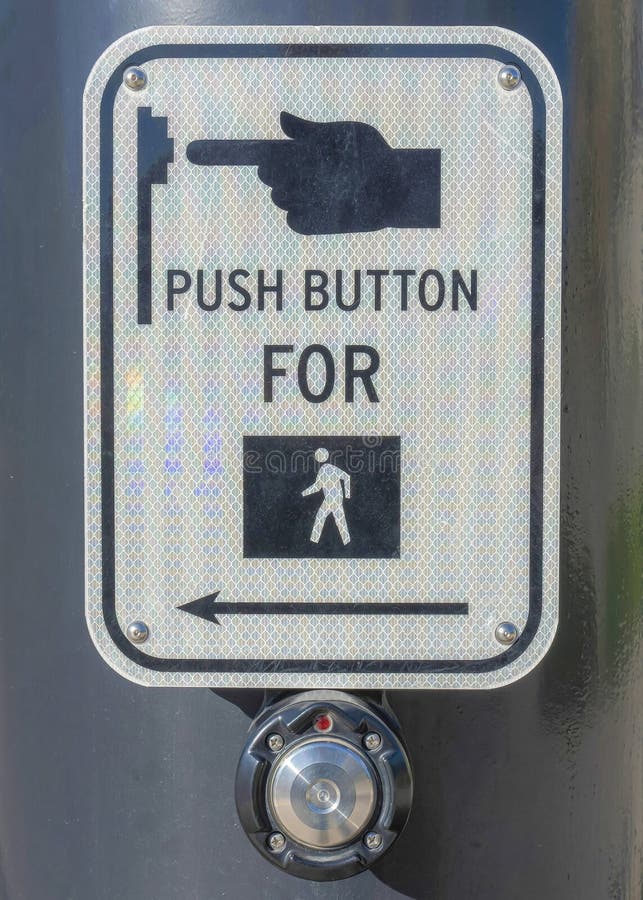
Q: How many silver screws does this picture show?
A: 8